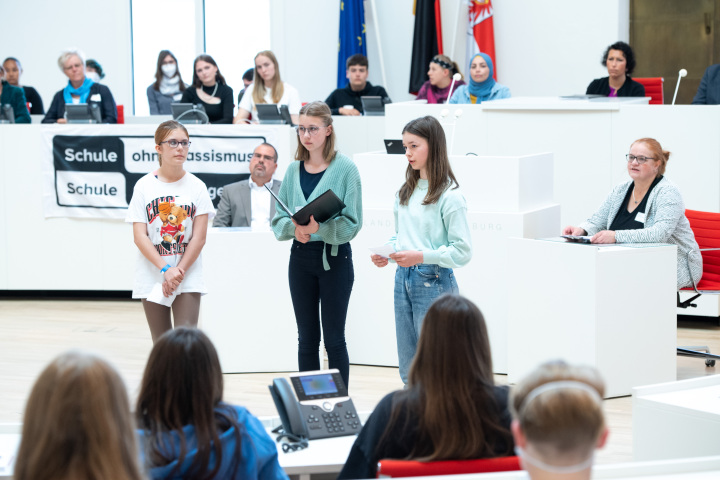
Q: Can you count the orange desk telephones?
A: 0